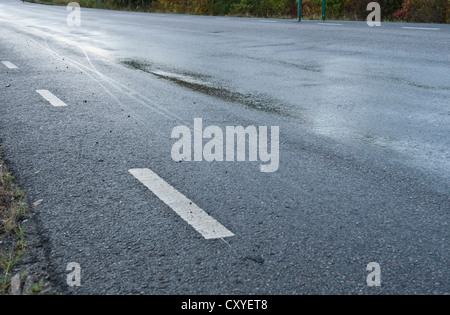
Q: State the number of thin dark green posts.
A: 2